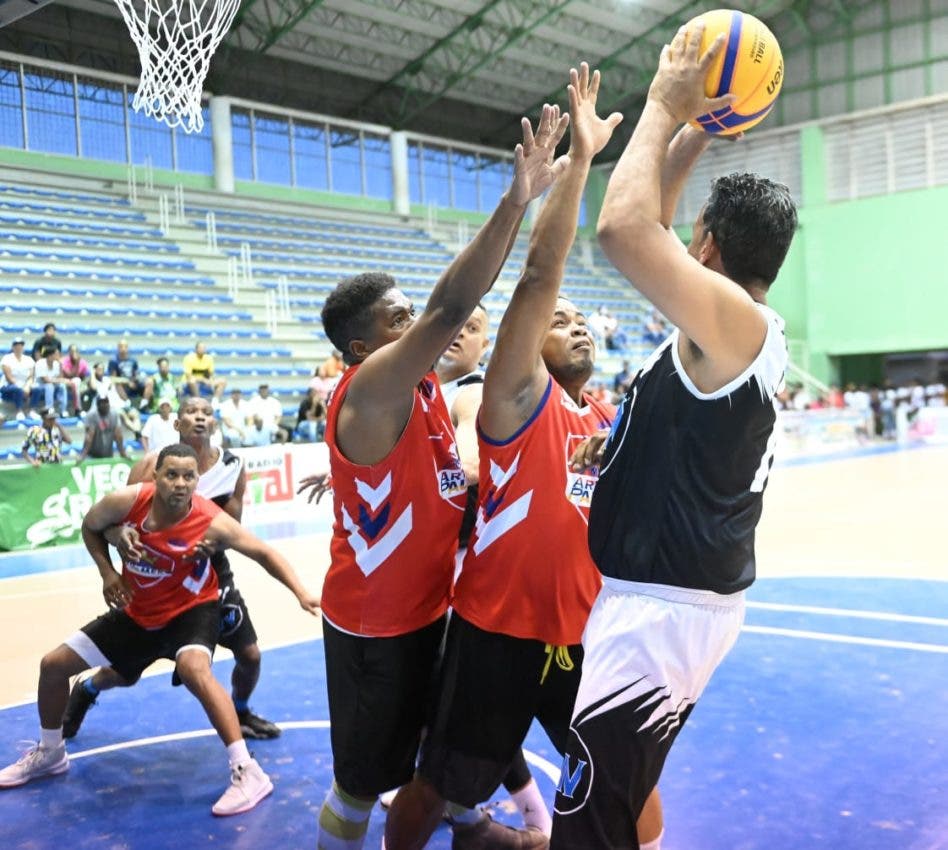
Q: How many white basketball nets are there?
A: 1